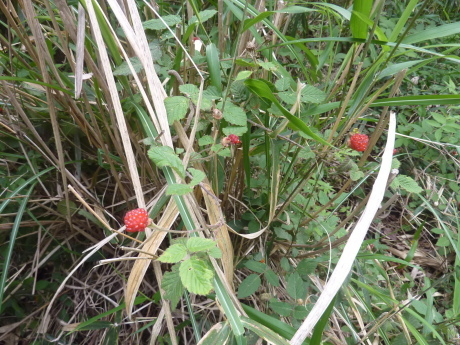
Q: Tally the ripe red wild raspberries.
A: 3